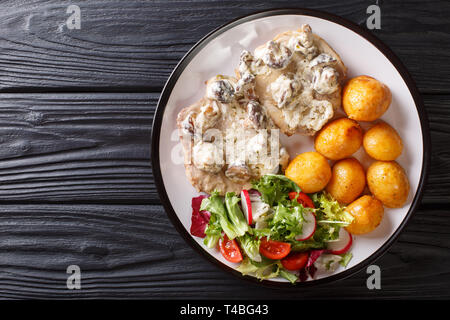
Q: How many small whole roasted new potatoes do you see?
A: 7